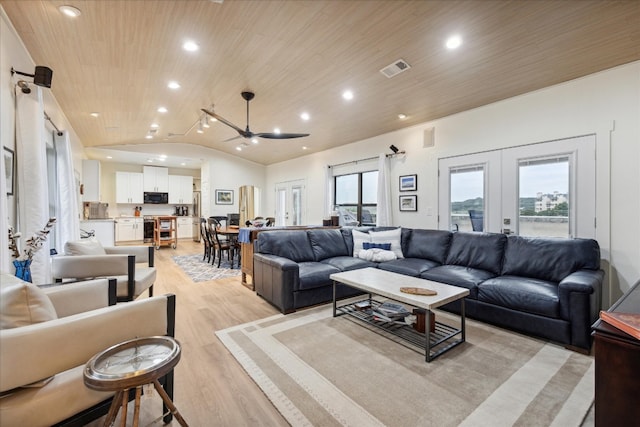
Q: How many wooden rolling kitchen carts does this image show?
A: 1